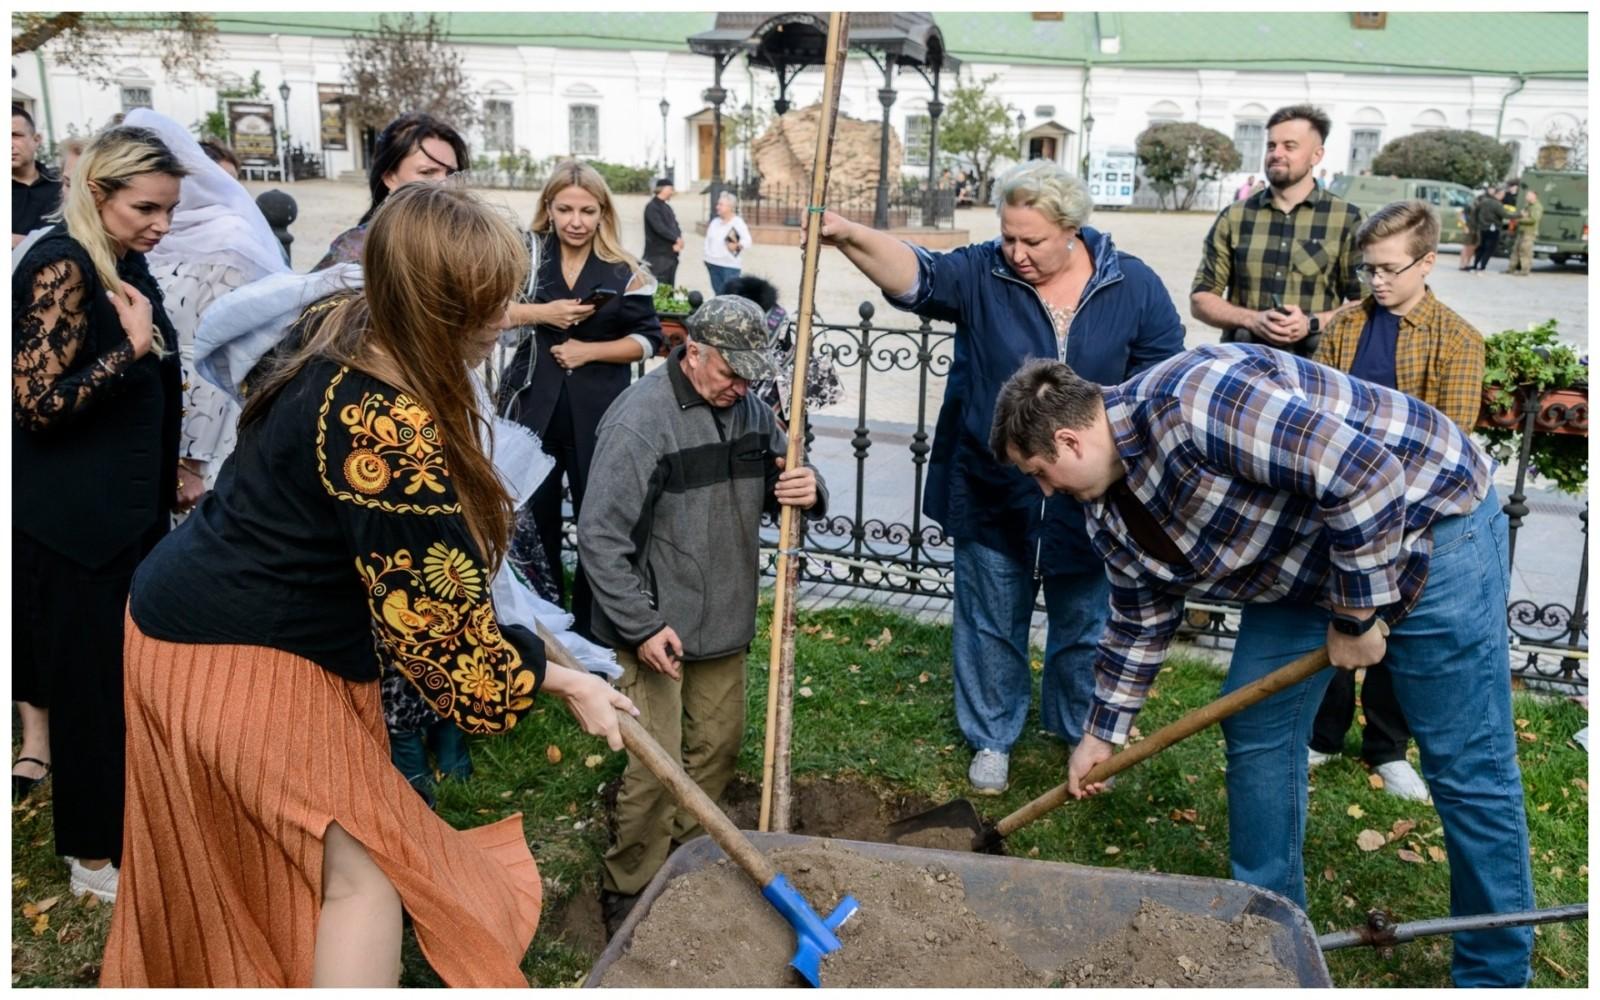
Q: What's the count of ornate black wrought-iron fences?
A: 1